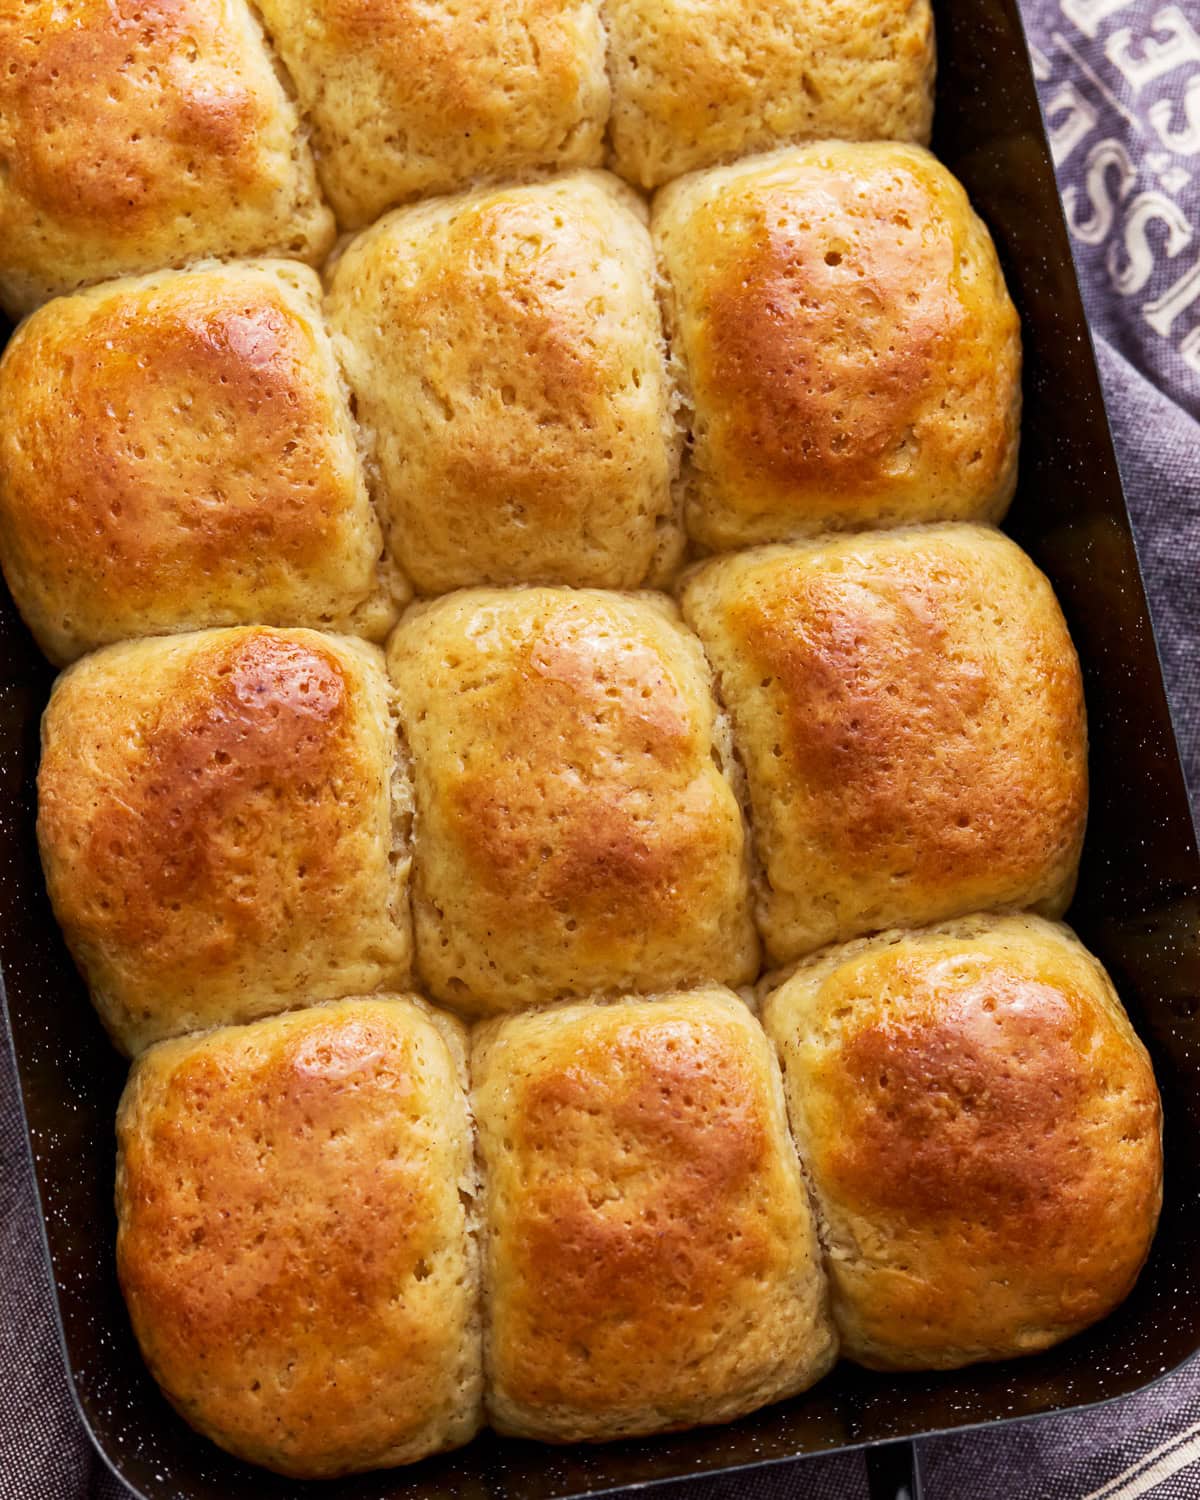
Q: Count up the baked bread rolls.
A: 12